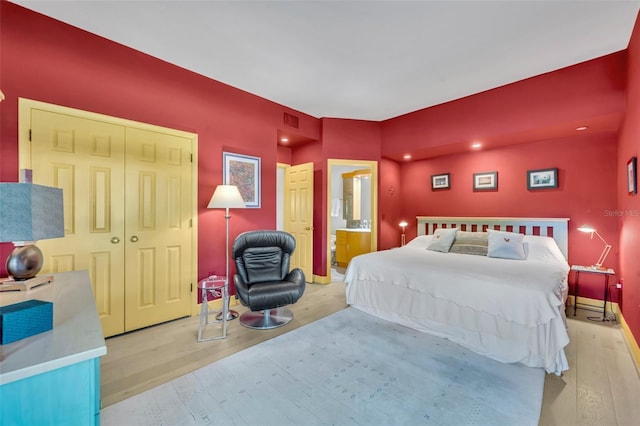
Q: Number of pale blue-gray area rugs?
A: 1